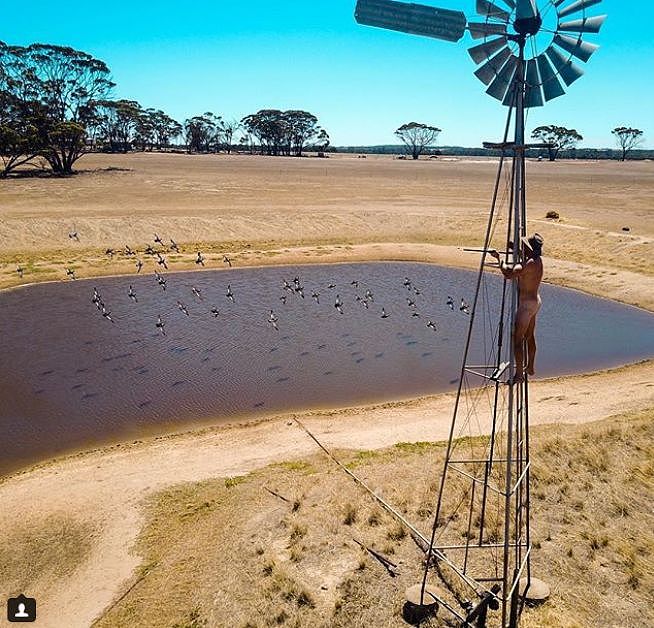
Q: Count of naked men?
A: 1